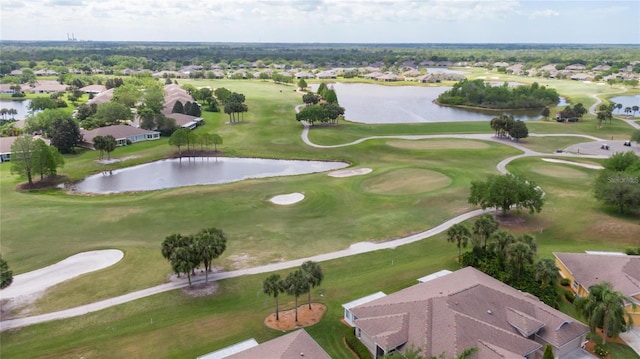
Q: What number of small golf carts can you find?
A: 2